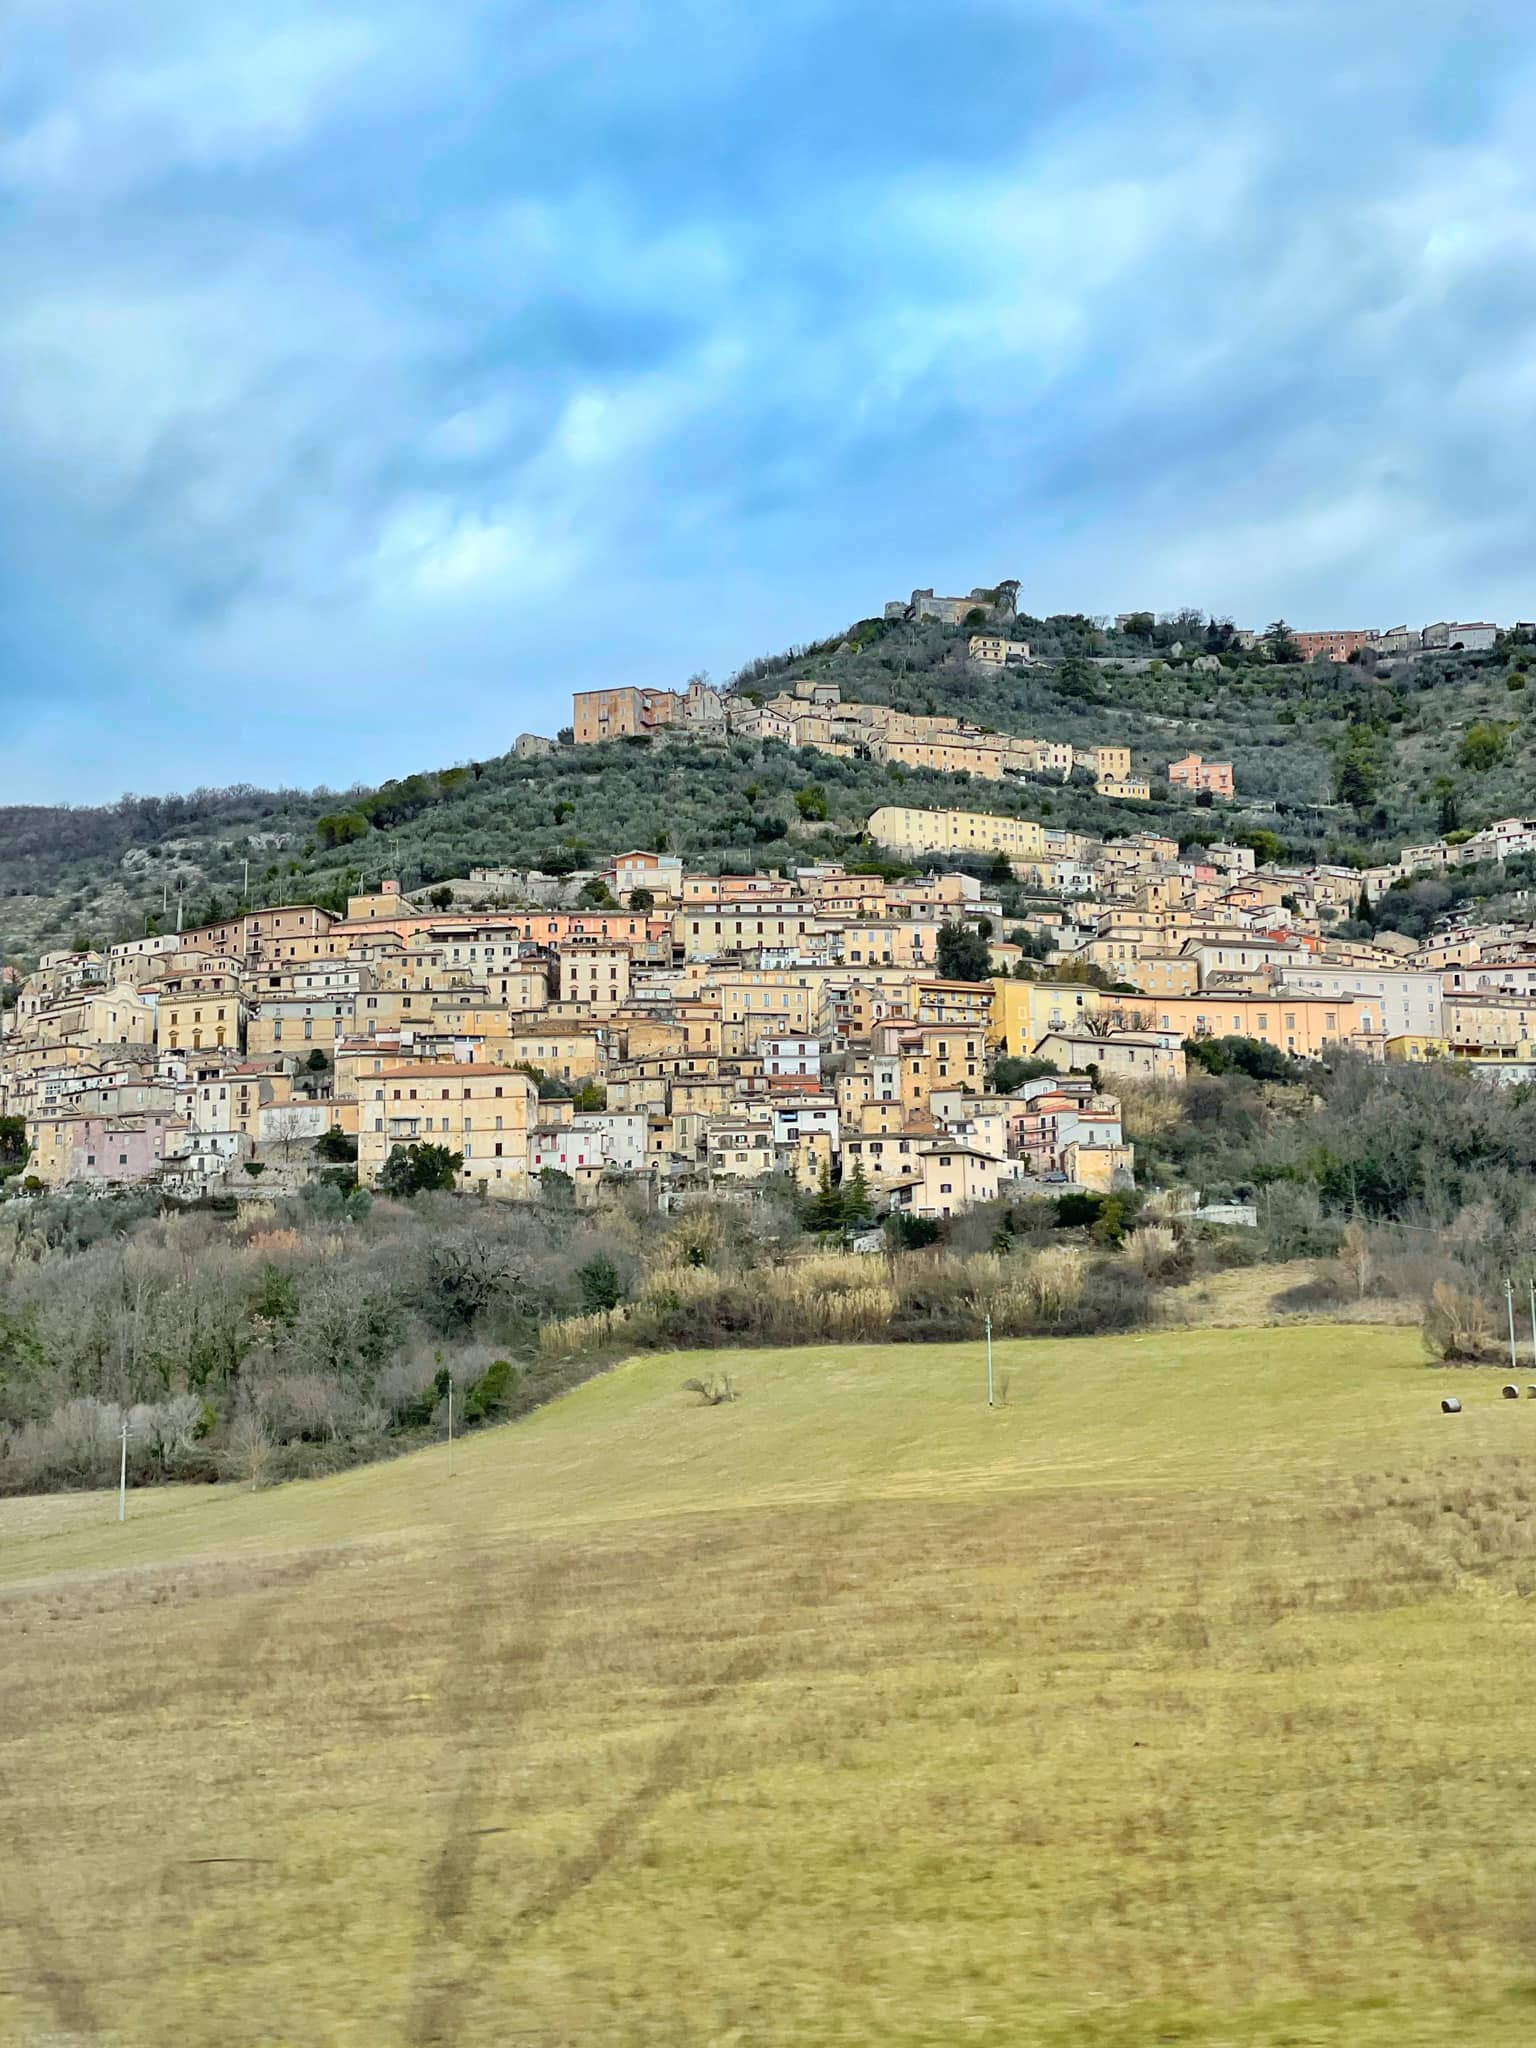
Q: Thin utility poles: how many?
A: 5